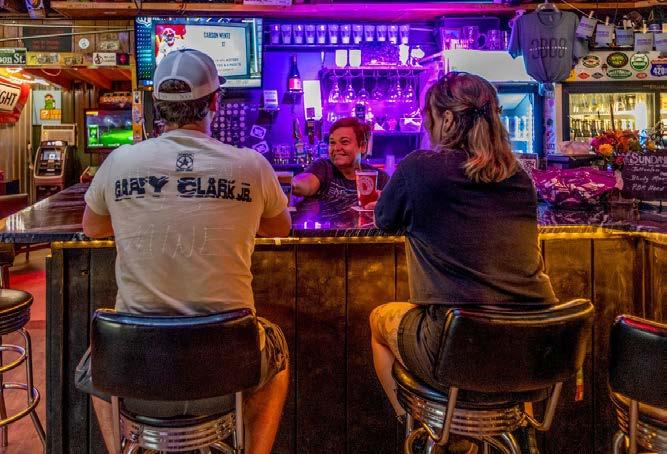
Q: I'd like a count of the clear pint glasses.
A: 12